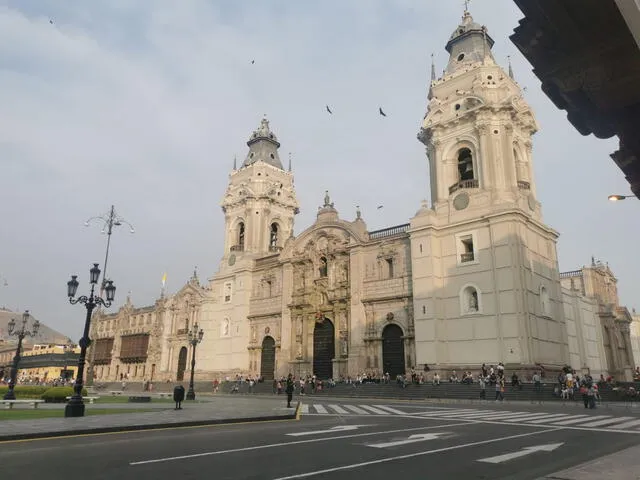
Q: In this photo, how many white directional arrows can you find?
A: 3